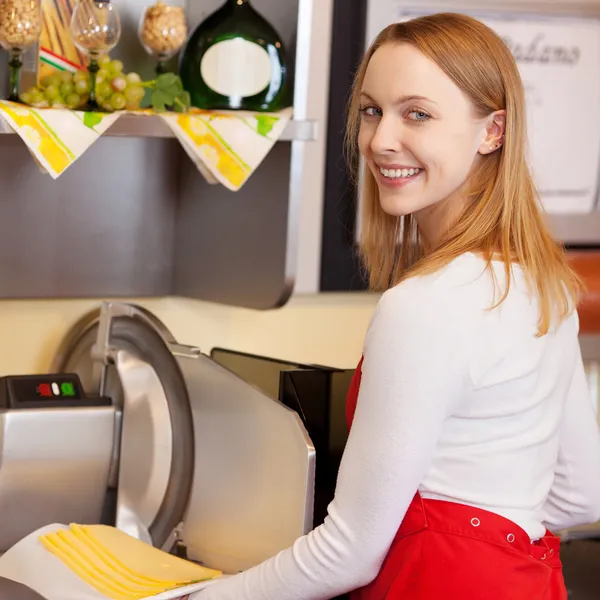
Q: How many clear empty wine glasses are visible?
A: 1